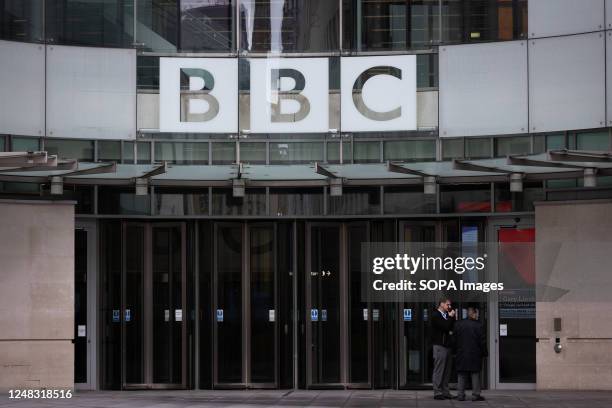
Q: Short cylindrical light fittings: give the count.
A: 7